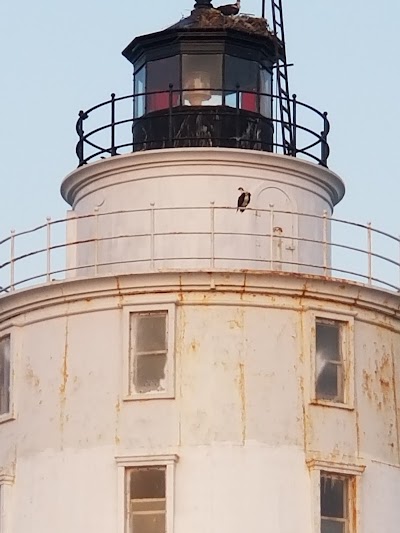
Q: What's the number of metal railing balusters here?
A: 14